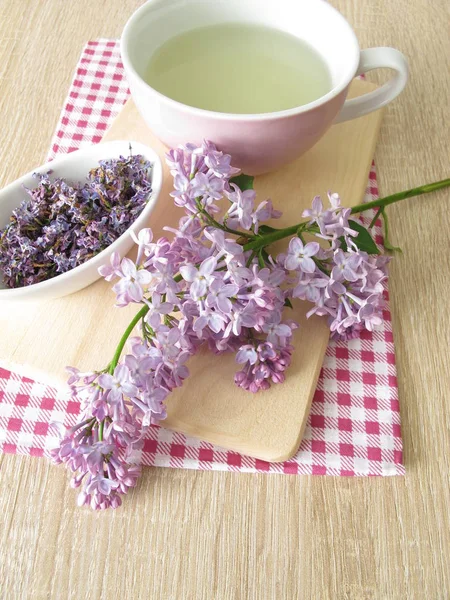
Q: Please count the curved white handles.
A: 1